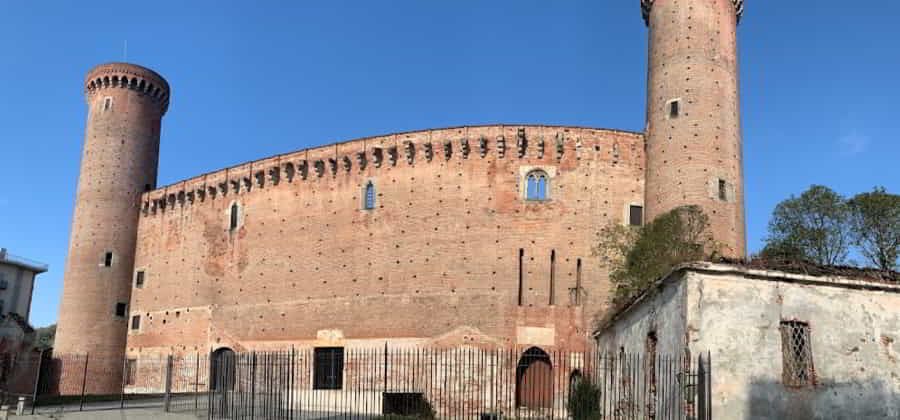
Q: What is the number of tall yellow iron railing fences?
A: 0